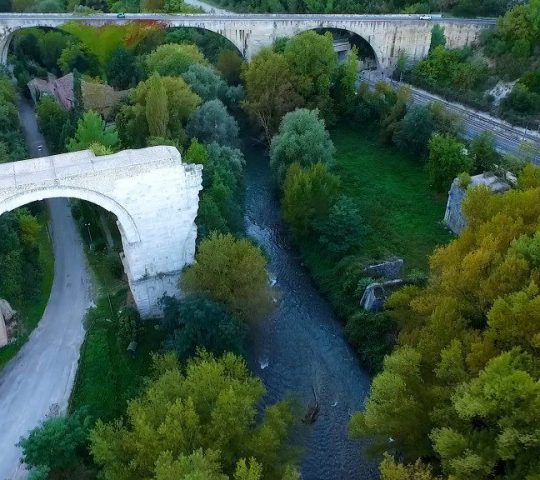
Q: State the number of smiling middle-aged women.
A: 0